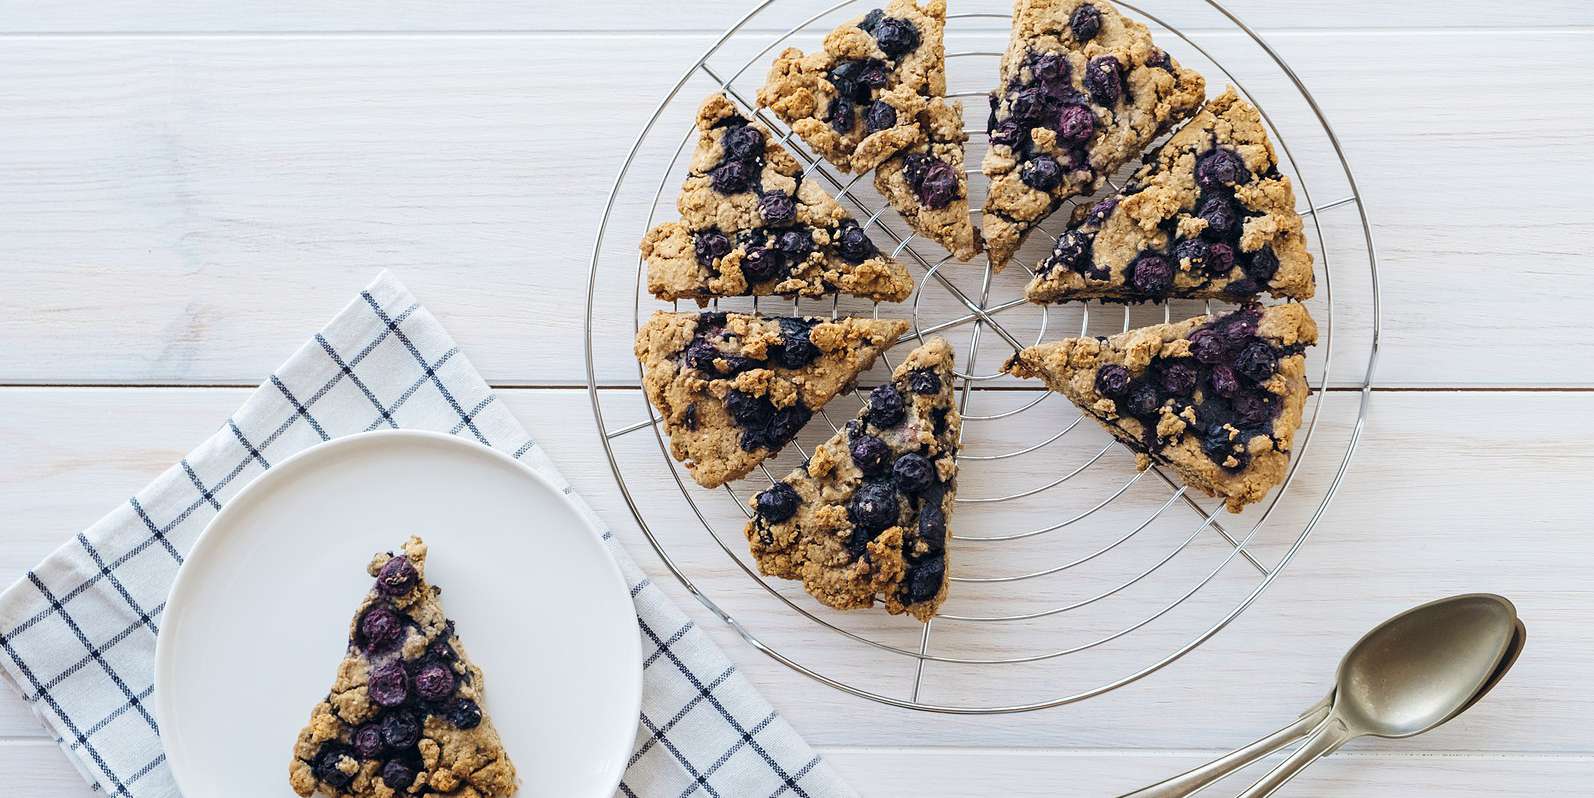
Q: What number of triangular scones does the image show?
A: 8